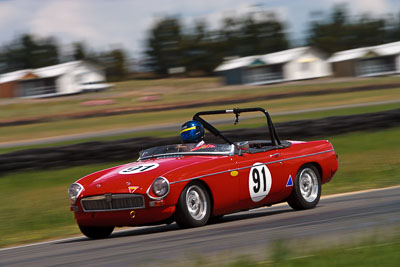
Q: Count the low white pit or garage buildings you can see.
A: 3